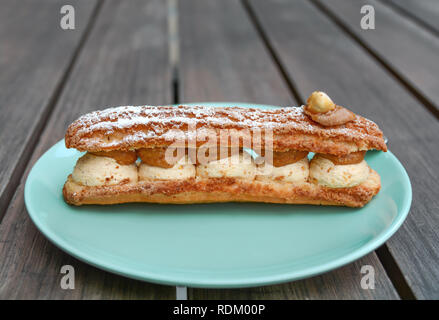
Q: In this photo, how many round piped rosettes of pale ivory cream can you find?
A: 5